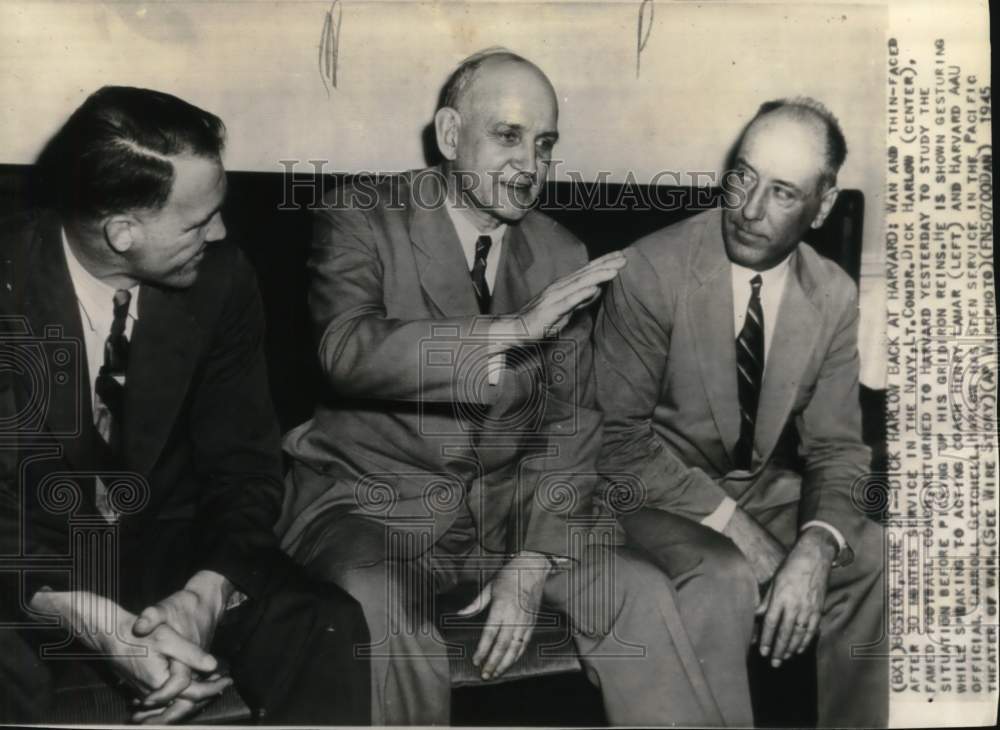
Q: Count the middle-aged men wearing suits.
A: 3